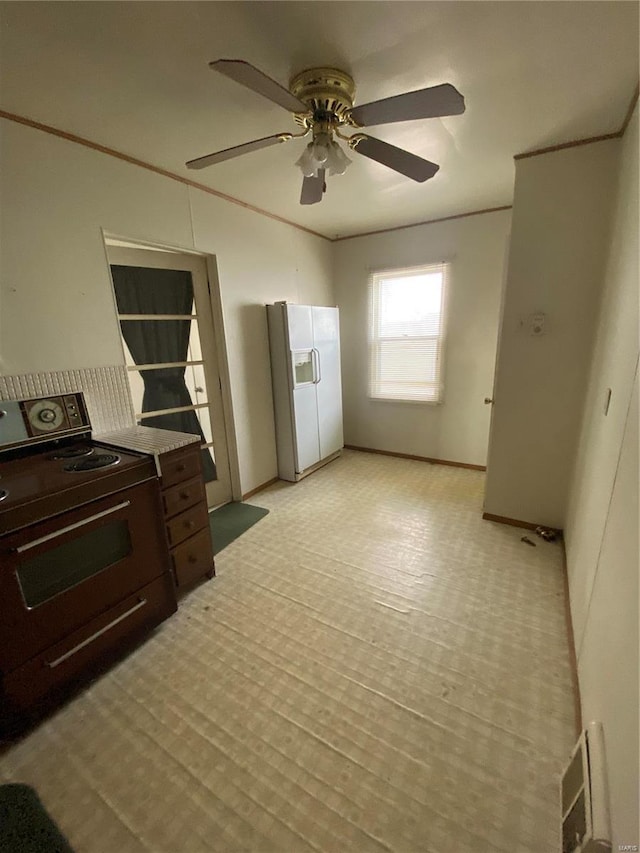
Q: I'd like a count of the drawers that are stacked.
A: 4